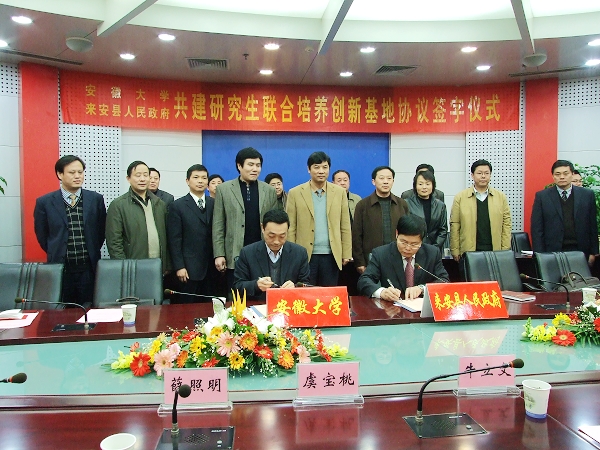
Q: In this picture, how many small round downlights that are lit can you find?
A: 12